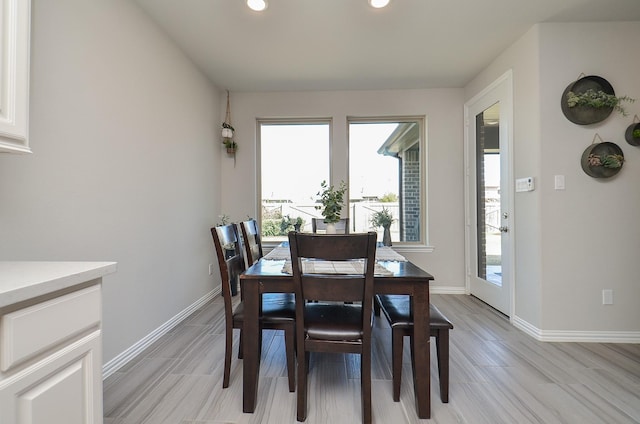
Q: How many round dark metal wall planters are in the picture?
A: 3